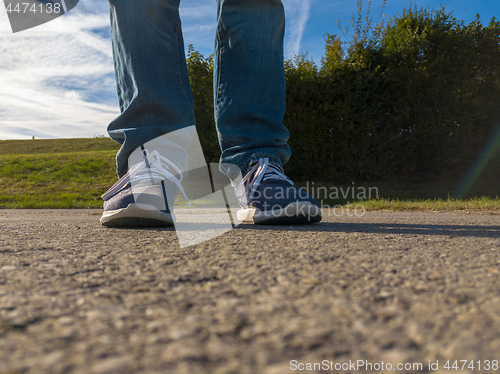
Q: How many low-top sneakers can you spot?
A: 2